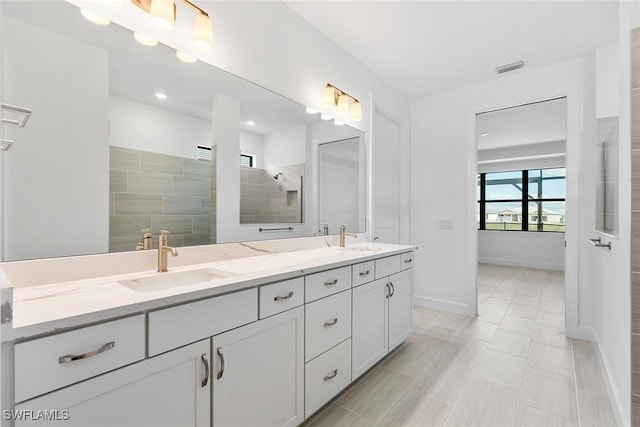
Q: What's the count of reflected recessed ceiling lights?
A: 2